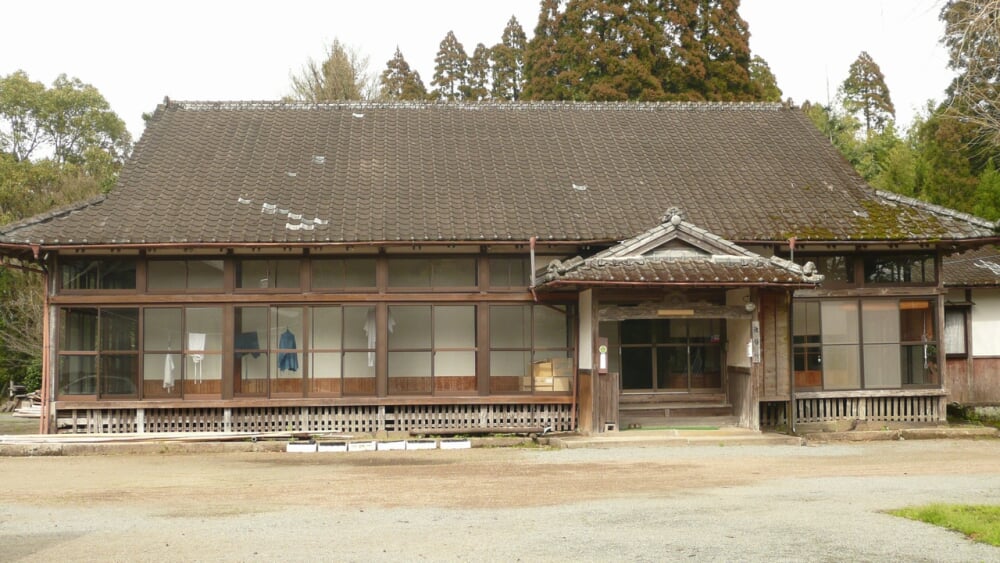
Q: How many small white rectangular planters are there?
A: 6